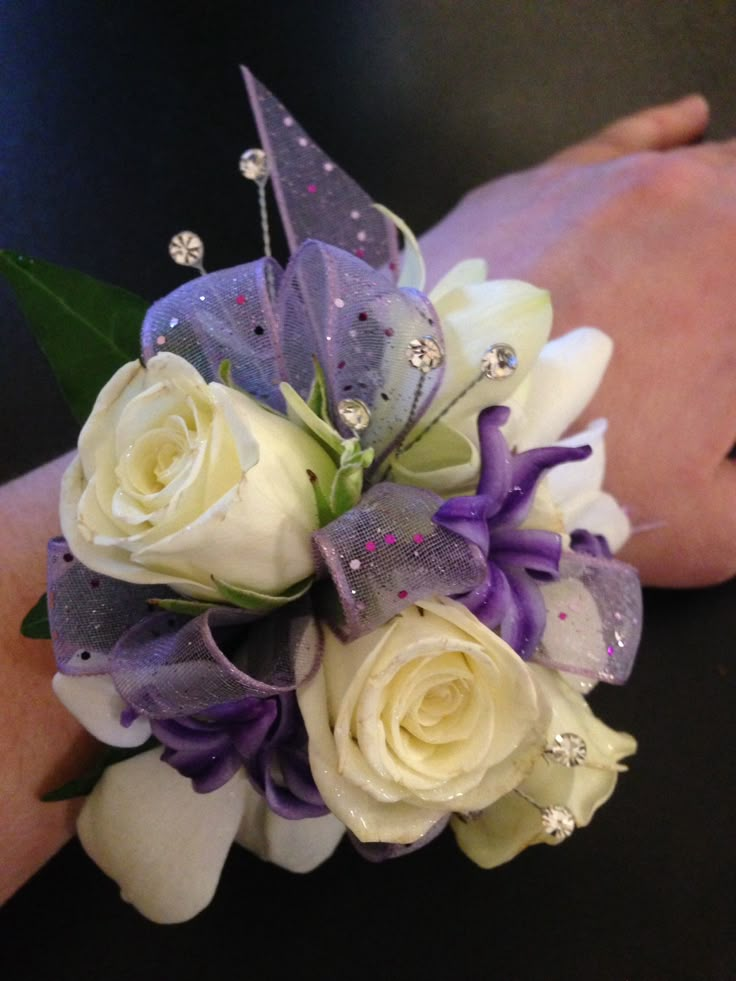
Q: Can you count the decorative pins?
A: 7